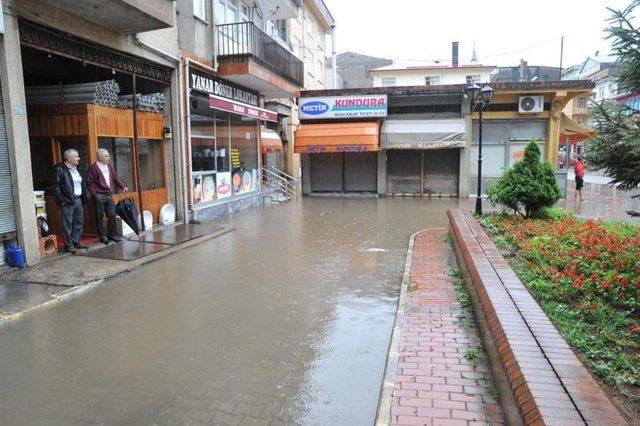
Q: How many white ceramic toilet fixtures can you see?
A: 2